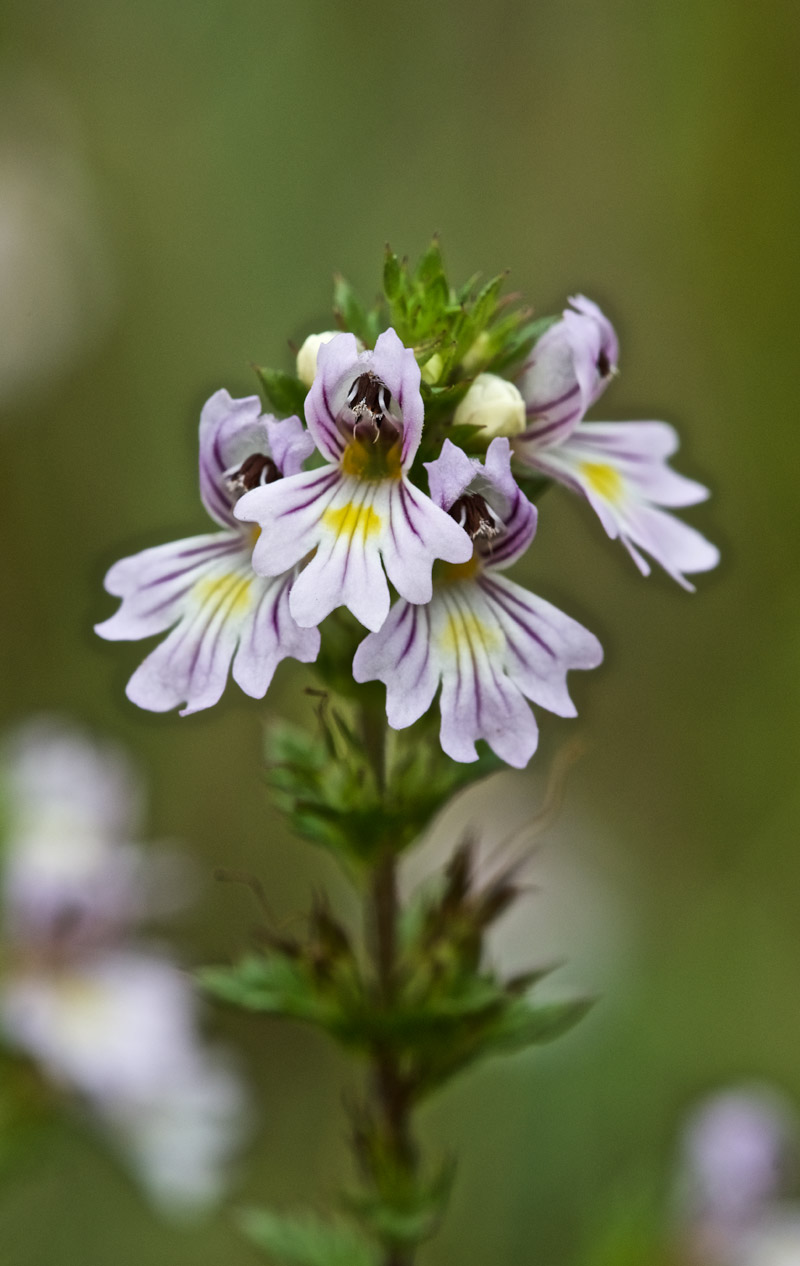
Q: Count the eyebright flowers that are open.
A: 4